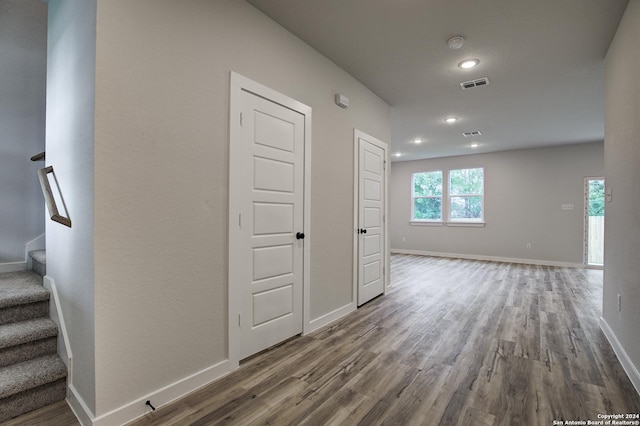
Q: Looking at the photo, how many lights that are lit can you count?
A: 5